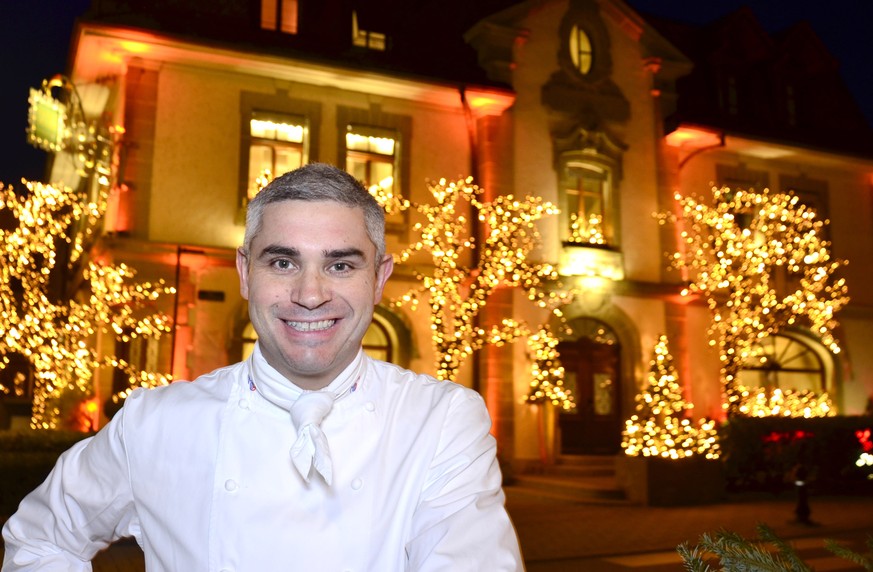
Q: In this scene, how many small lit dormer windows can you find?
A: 2